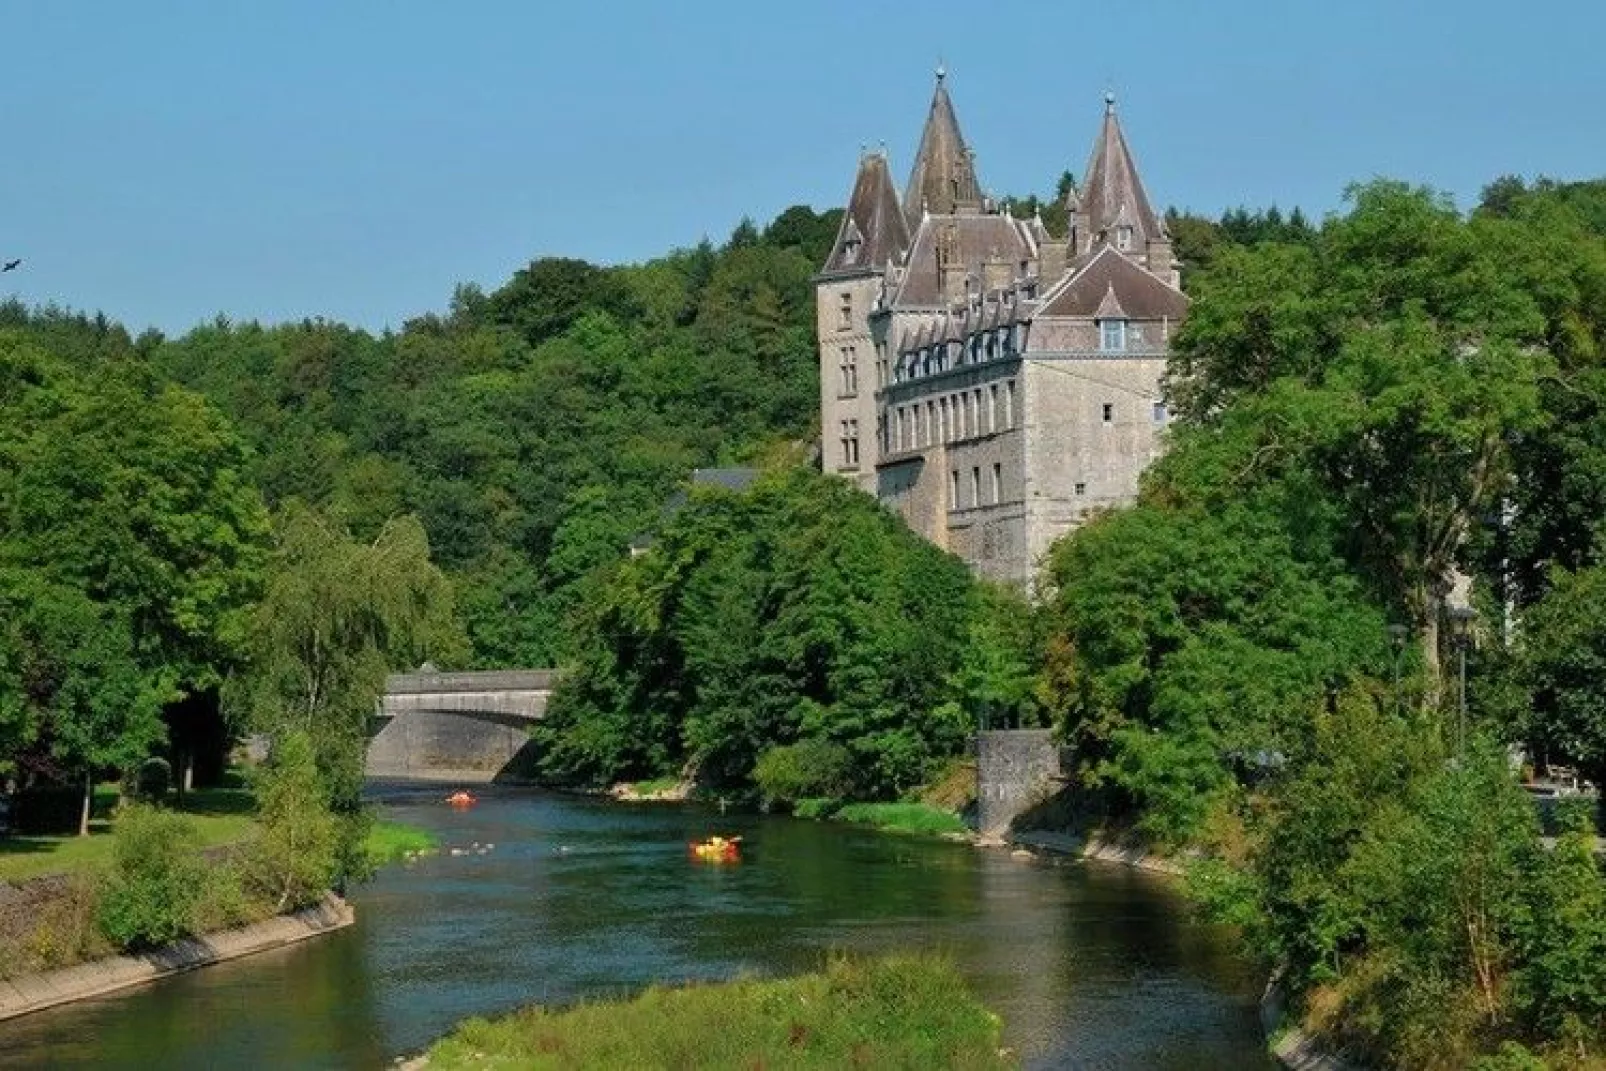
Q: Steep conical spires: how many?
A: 3